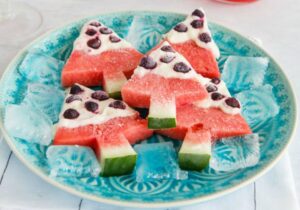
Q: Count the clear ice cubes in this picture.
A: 9